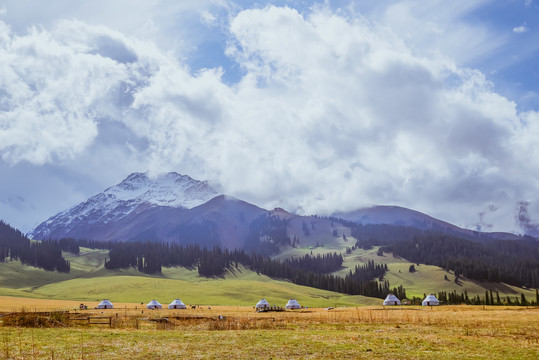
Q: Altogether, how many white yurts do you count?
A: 7